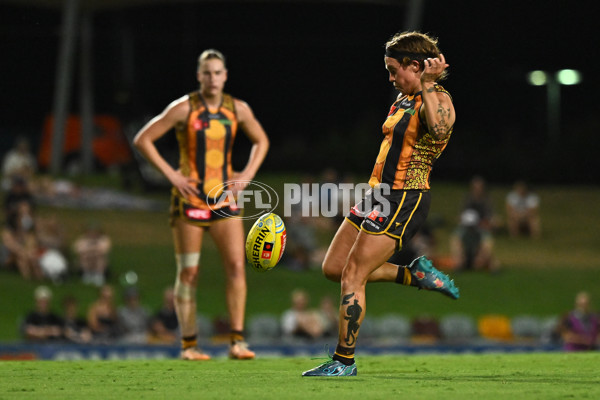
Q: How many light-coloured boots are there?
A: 2